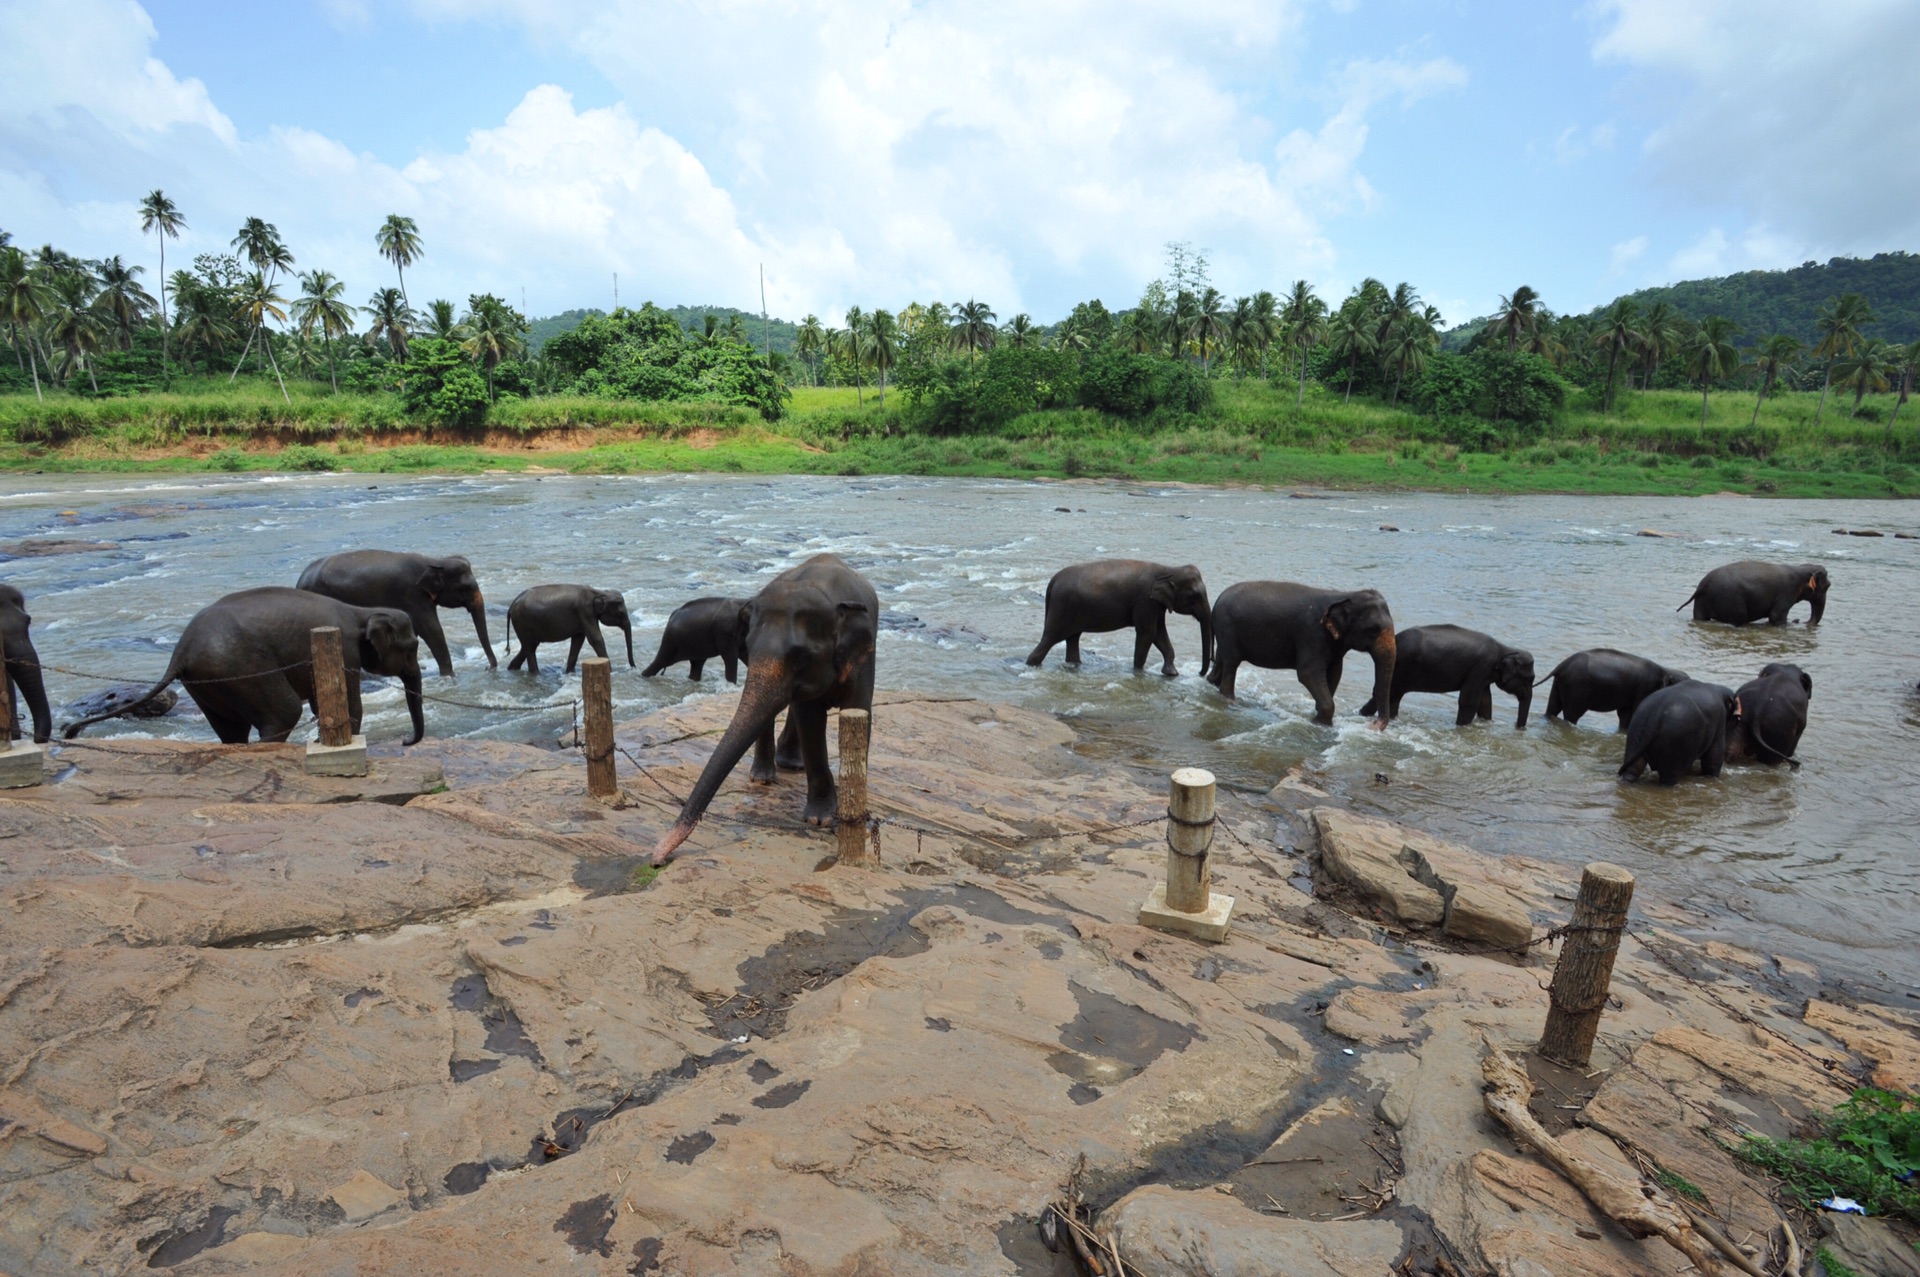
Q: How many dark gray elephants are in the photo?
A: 13